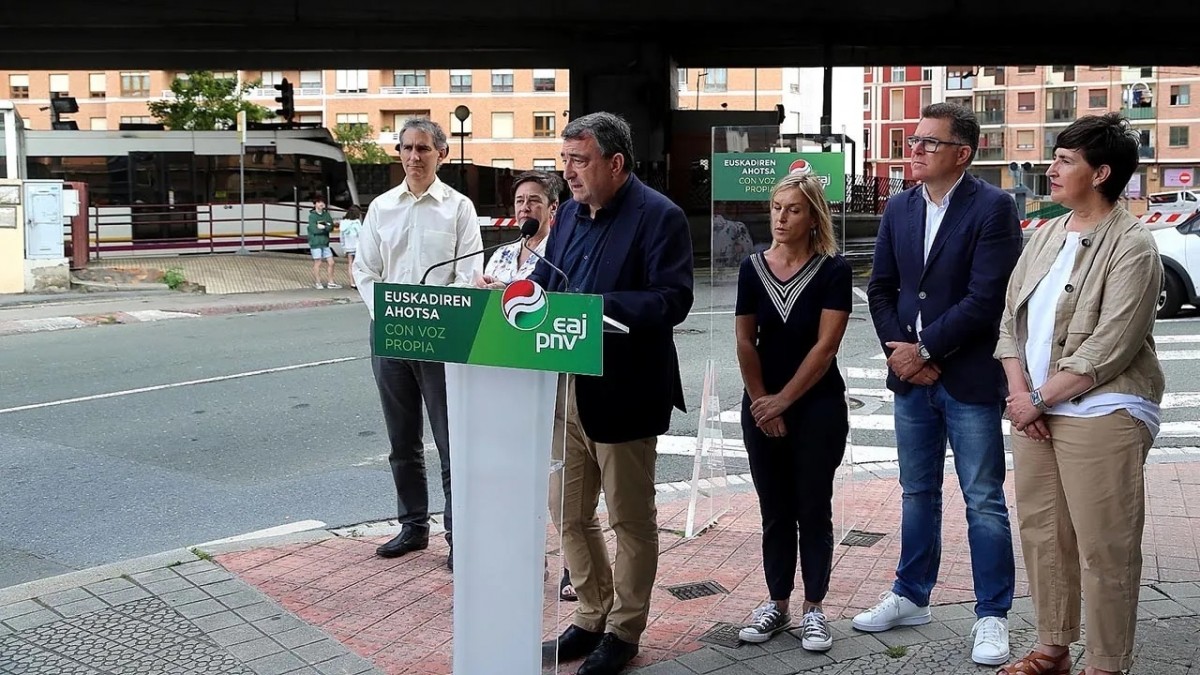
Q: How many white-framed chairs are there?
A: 0